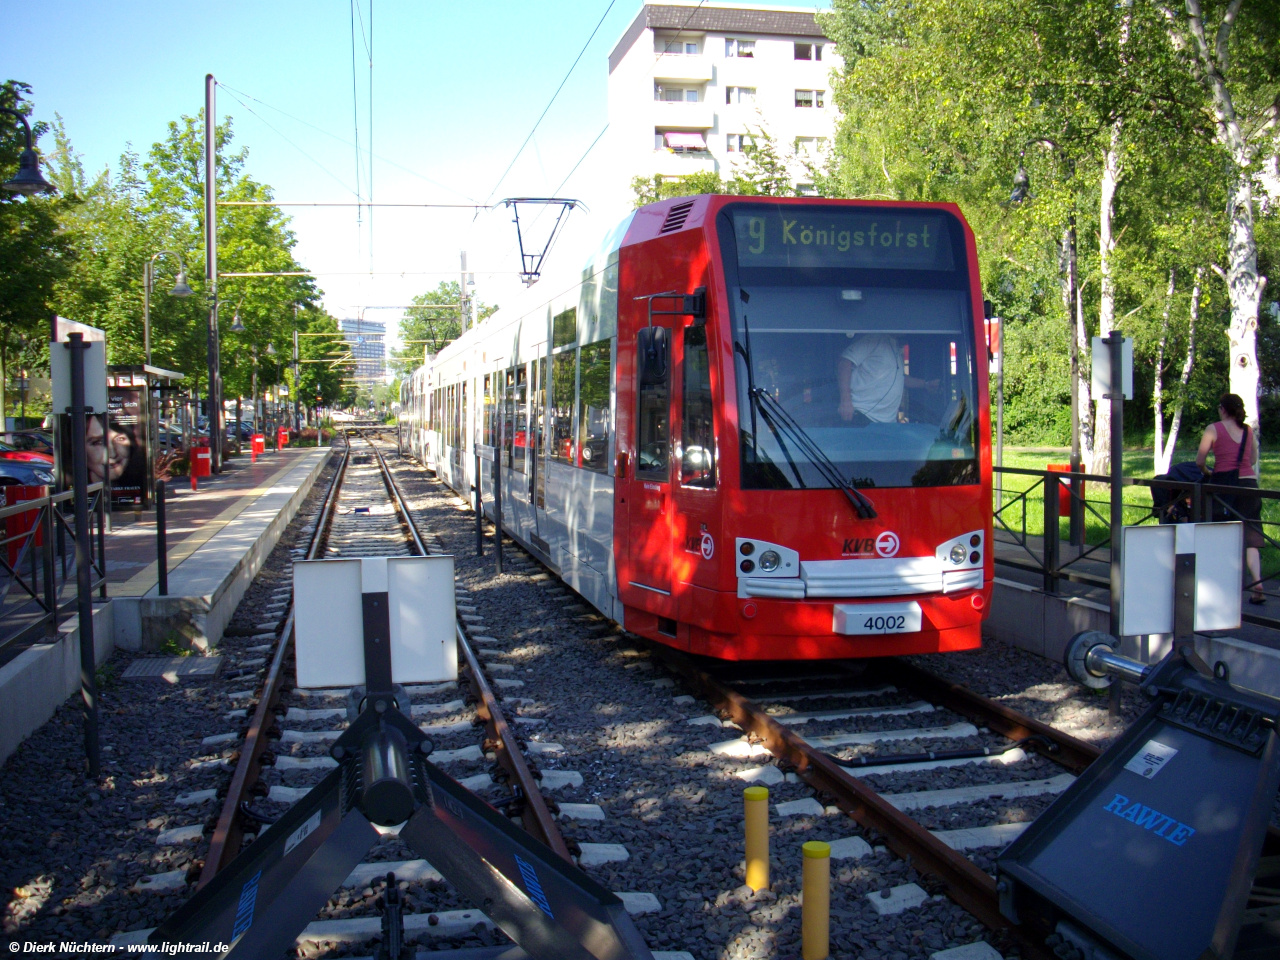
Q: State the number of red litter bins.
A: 5